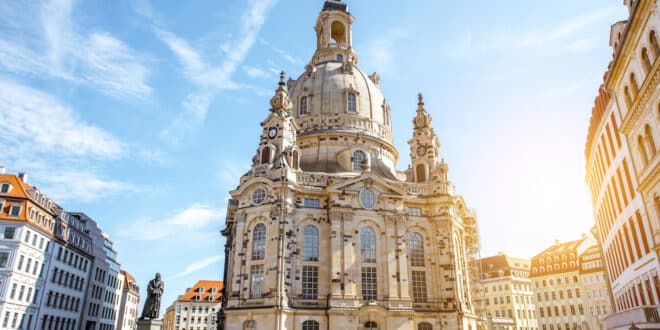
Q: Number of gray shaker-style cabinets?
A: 0